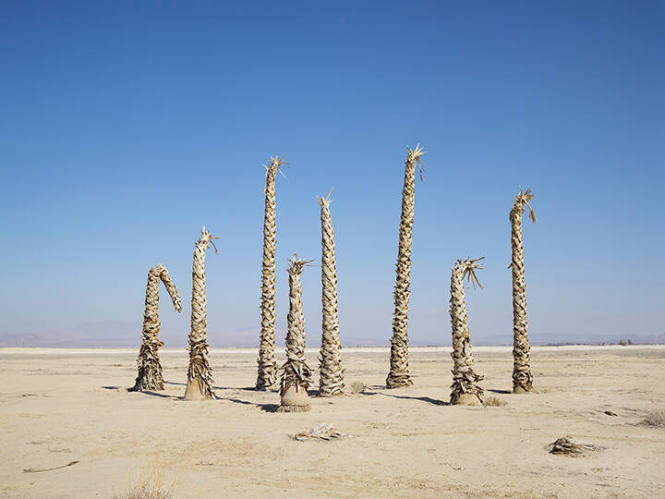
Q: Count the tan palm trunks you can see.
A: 8